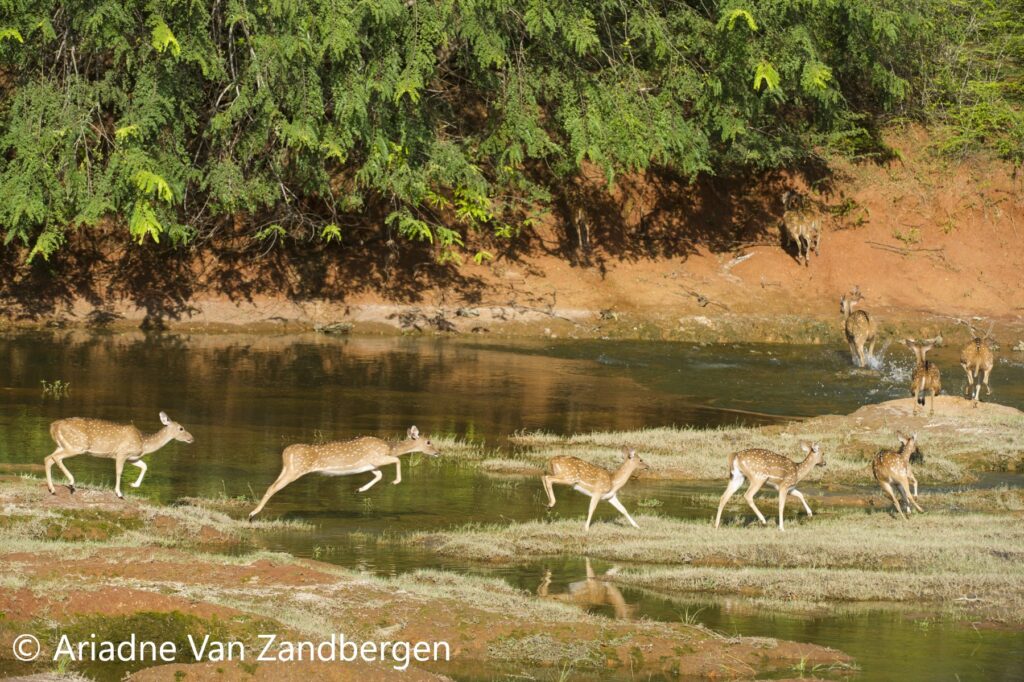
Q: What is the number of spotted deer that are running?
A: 9